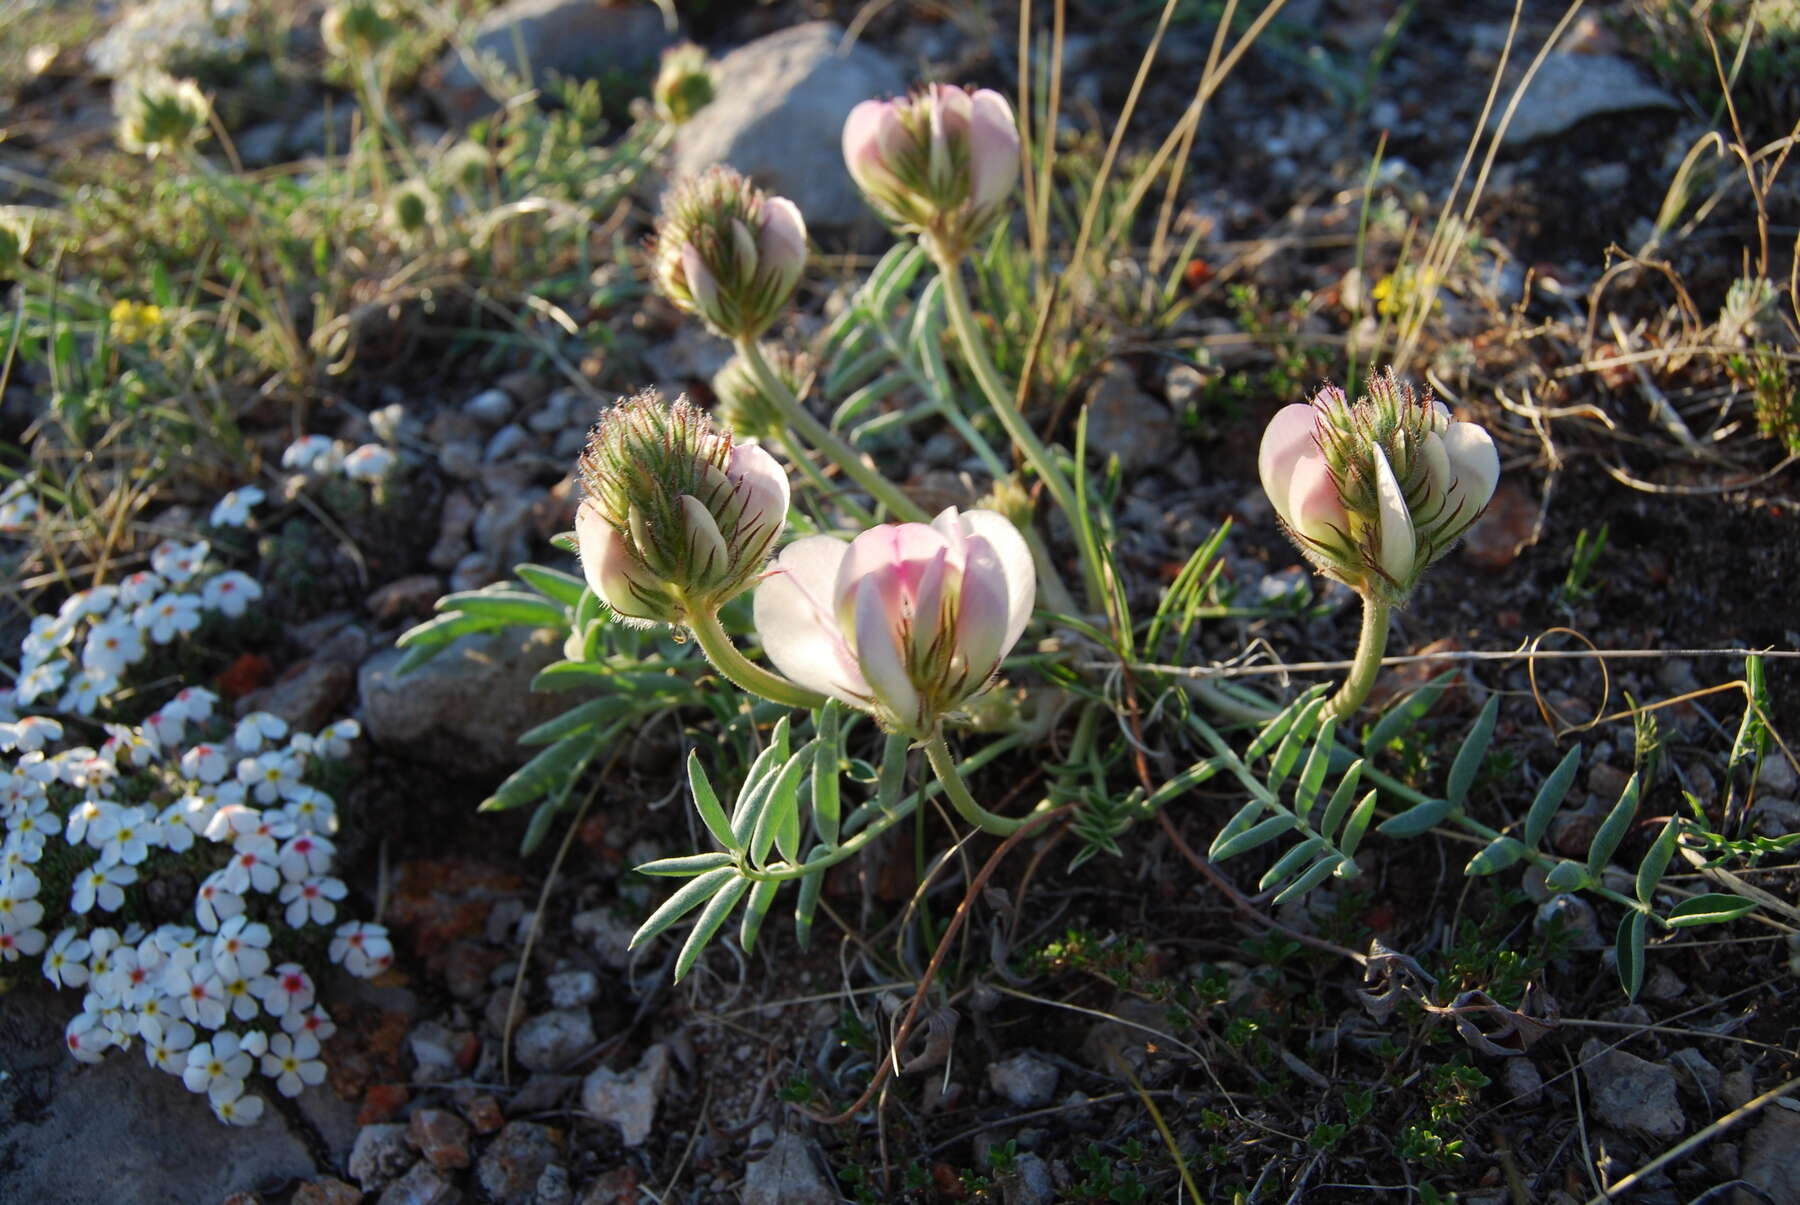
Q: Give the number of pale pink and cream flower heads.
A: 5